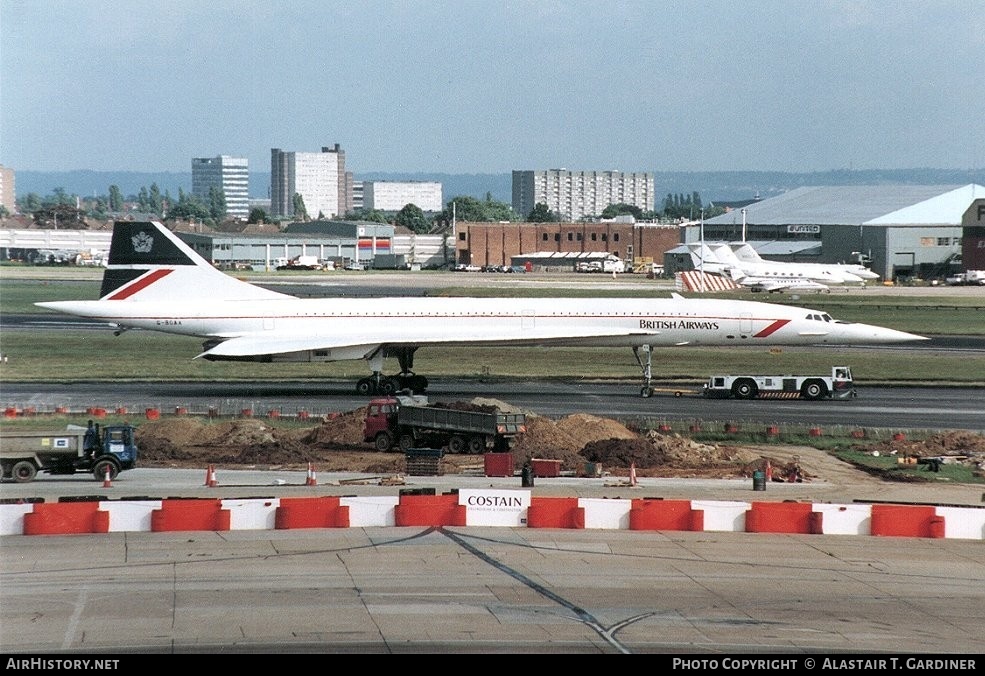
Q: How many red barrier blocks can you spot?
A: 8